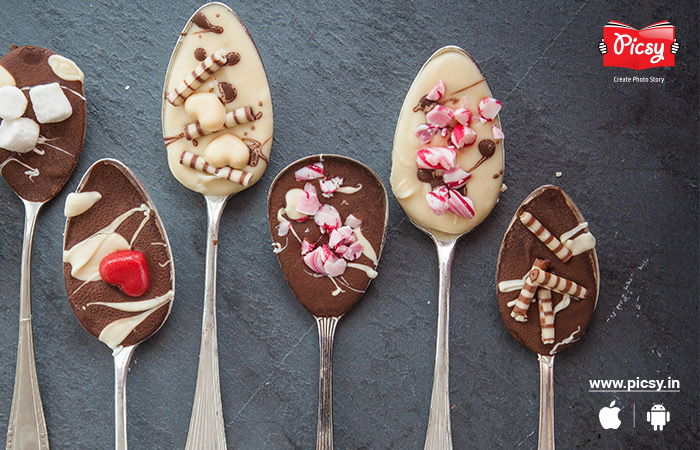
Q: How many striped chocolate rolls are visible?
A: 7